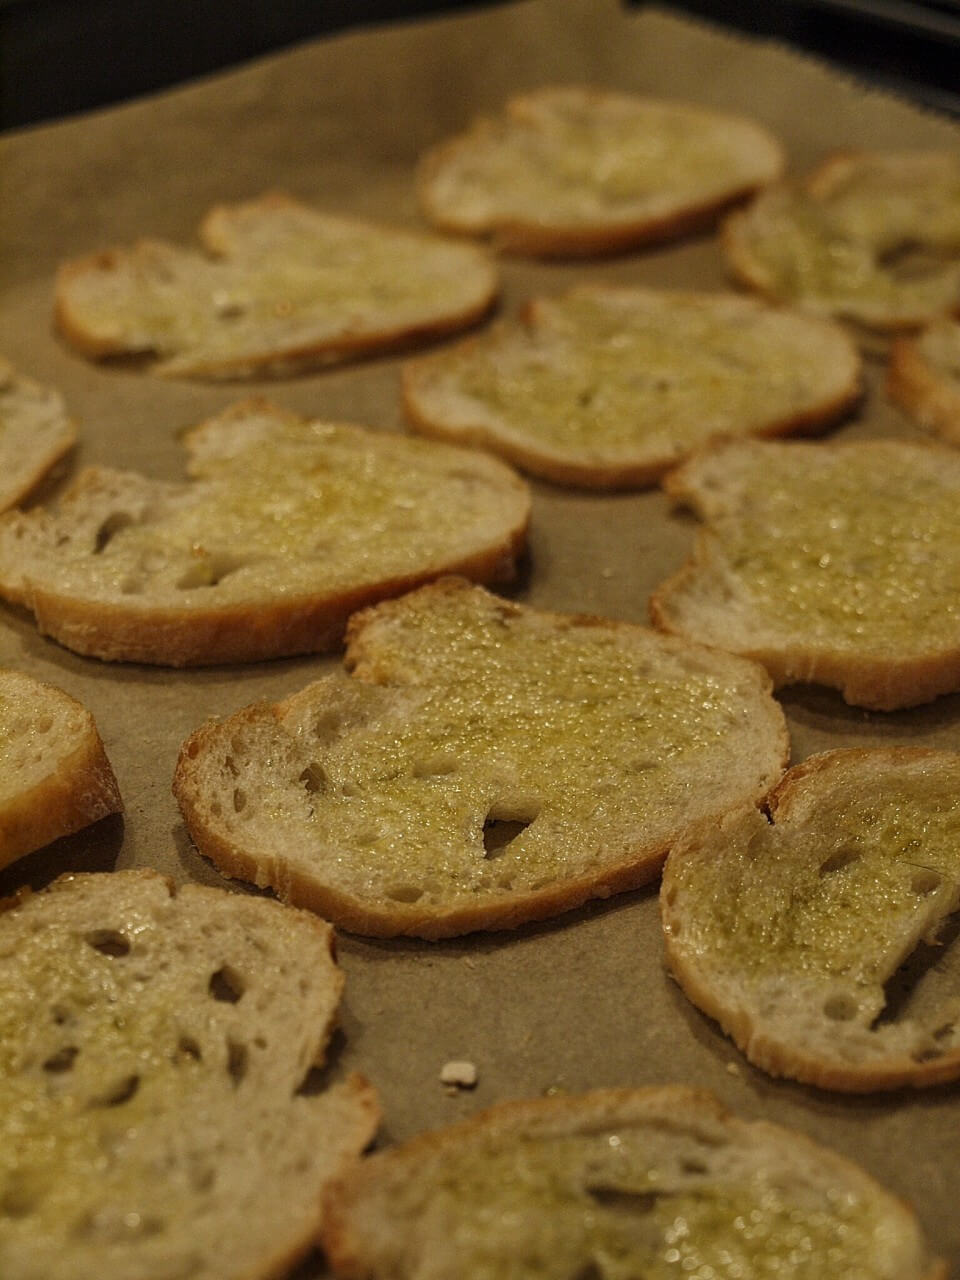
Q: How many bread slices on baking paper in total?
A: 13